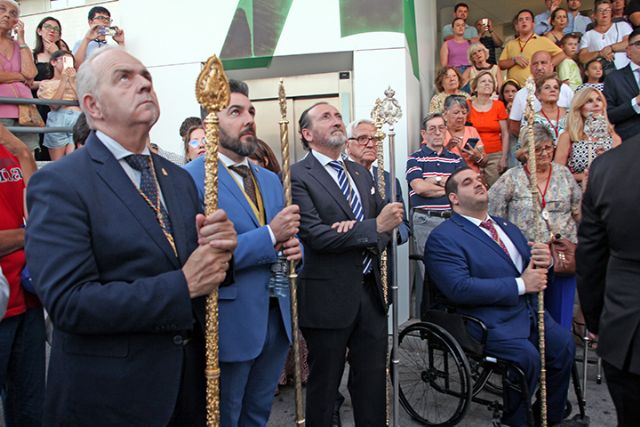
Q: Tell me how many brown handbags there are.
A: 1